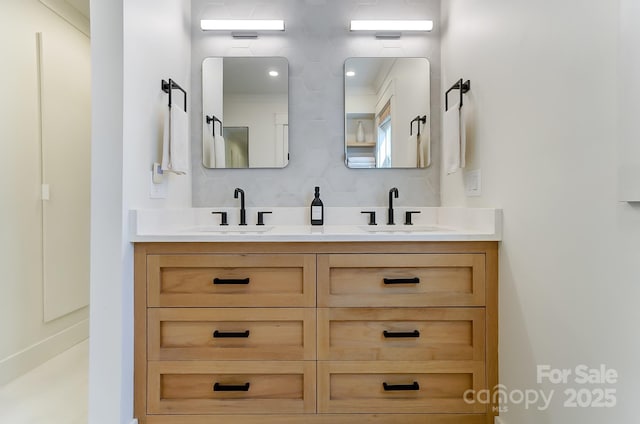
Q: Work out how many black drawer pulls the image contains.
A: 6